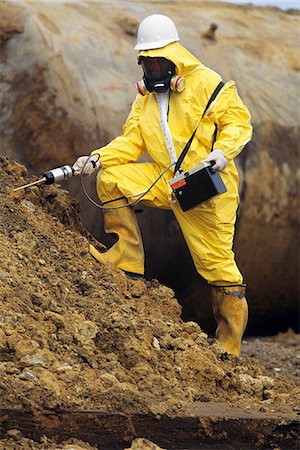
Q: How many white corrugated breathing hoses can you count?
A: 0